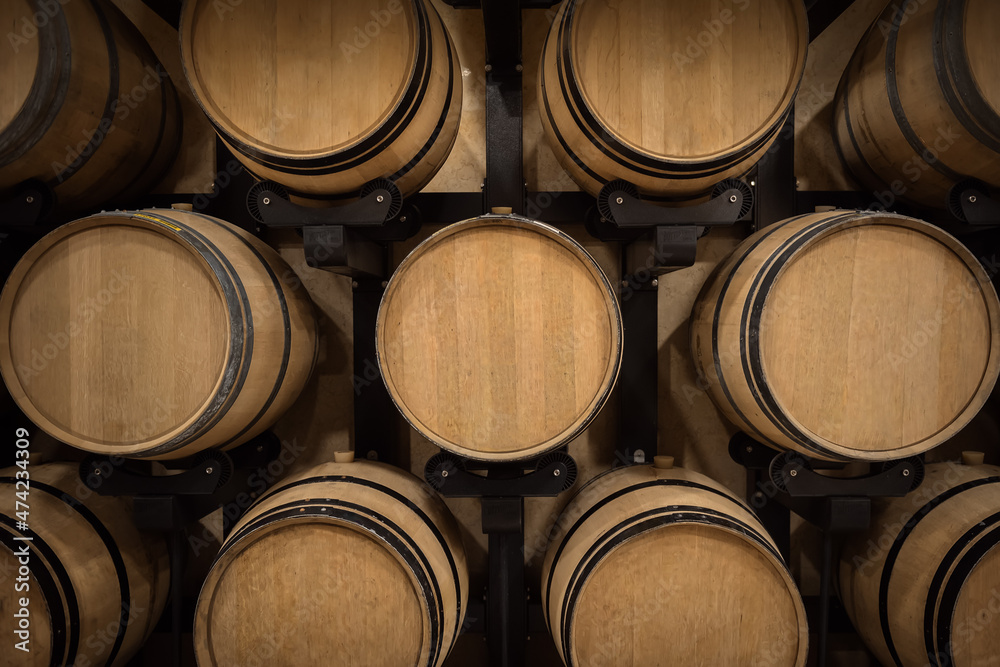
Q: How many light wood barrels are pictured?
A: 11